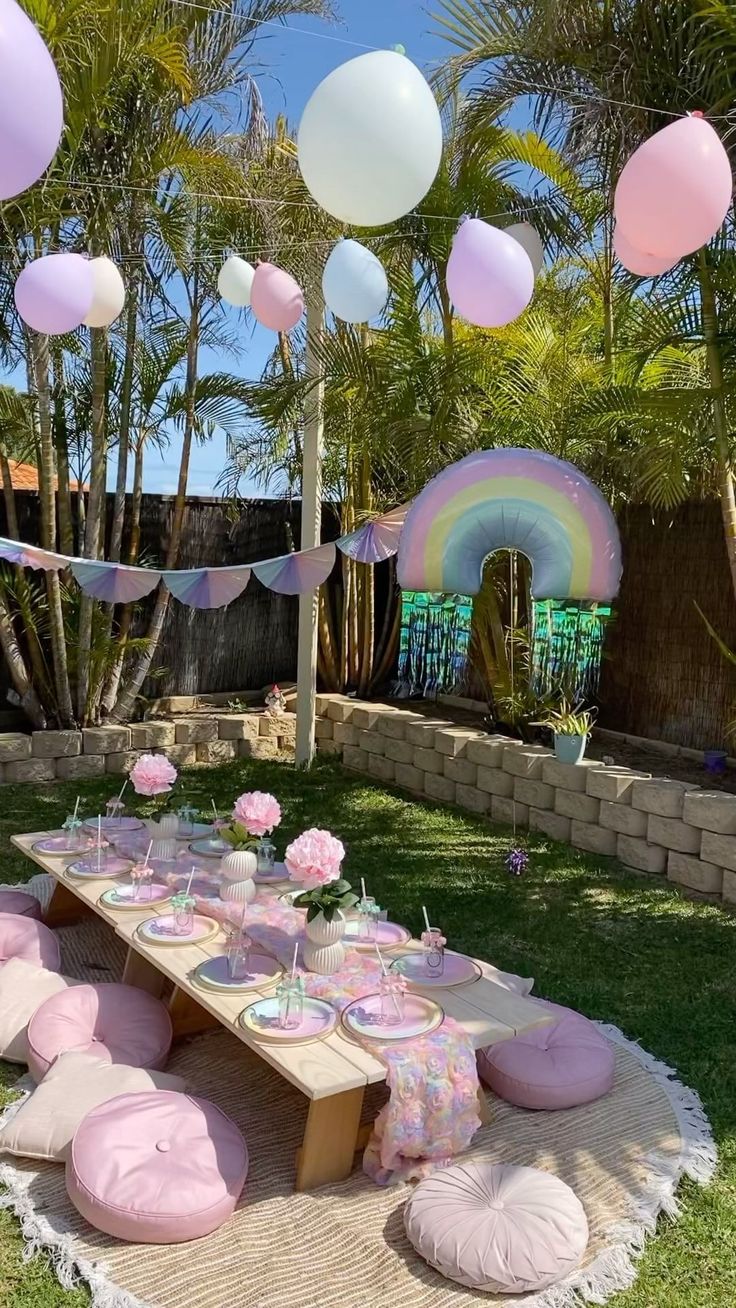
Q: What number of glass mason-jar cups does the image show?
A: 13